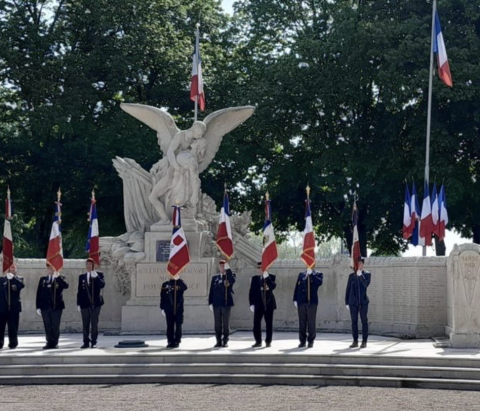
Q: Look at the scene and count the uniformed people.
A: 8